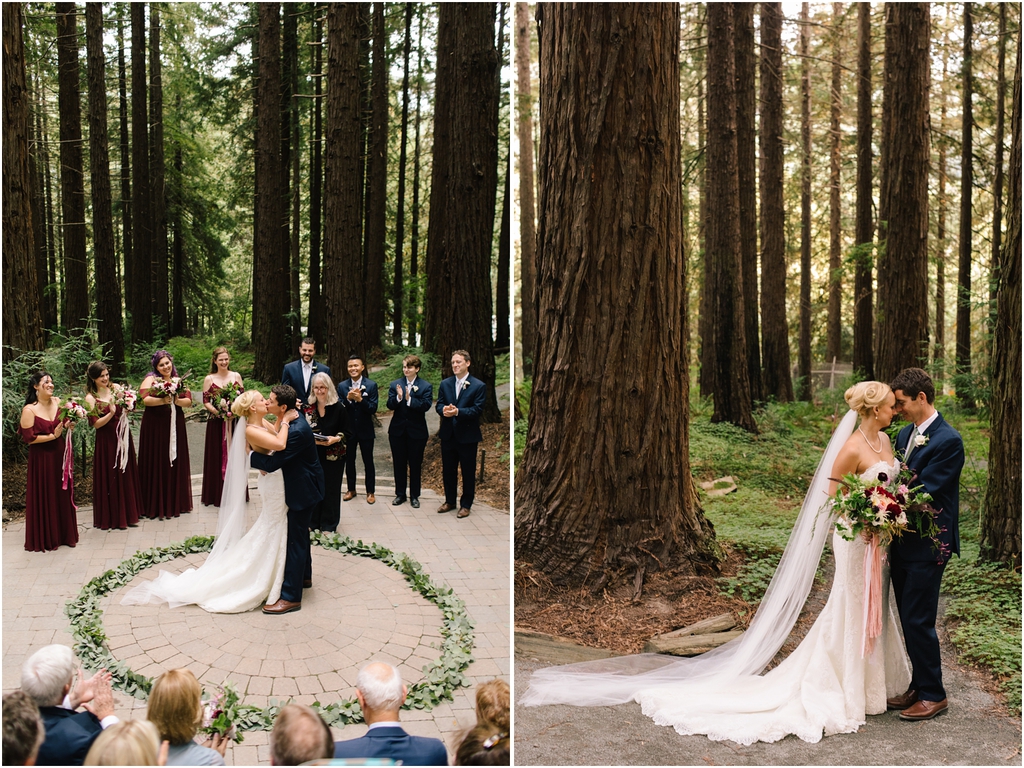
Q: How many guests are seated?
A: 8